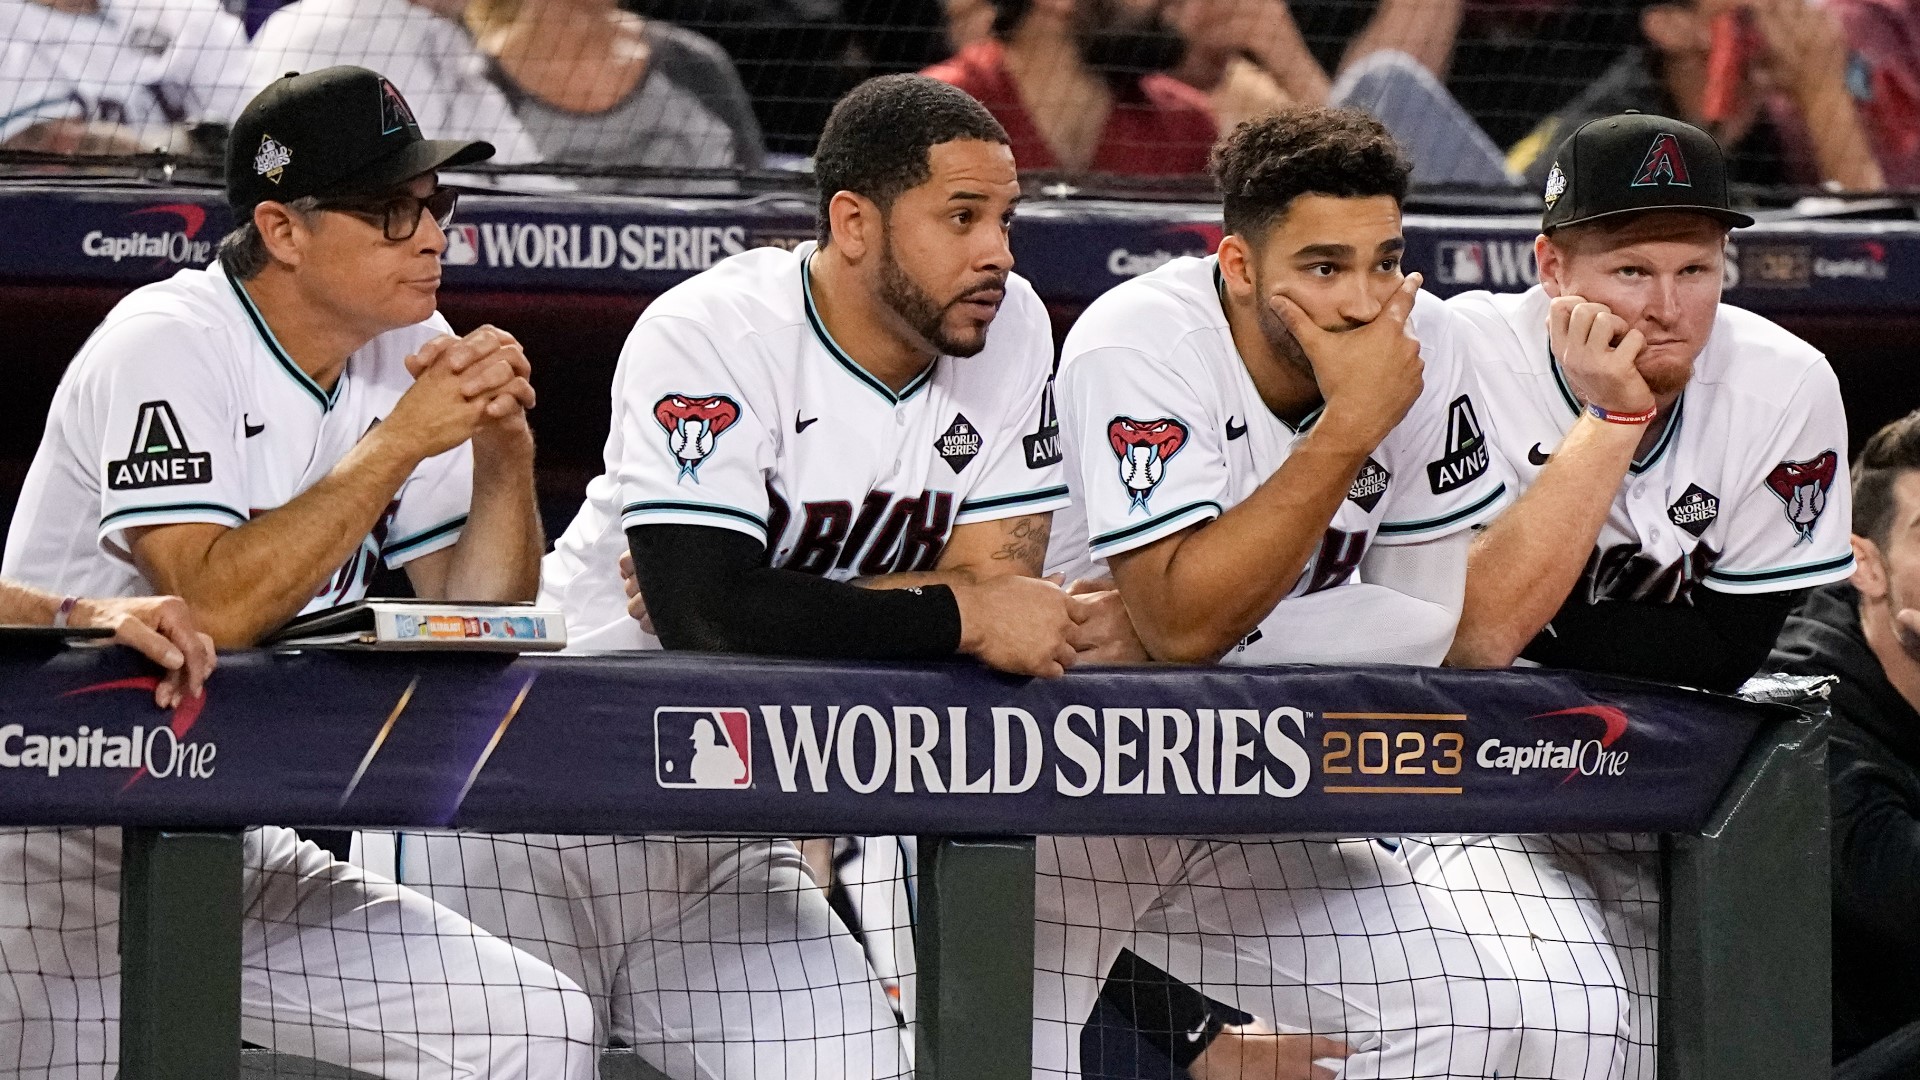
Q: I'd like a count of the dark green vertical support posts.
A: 3